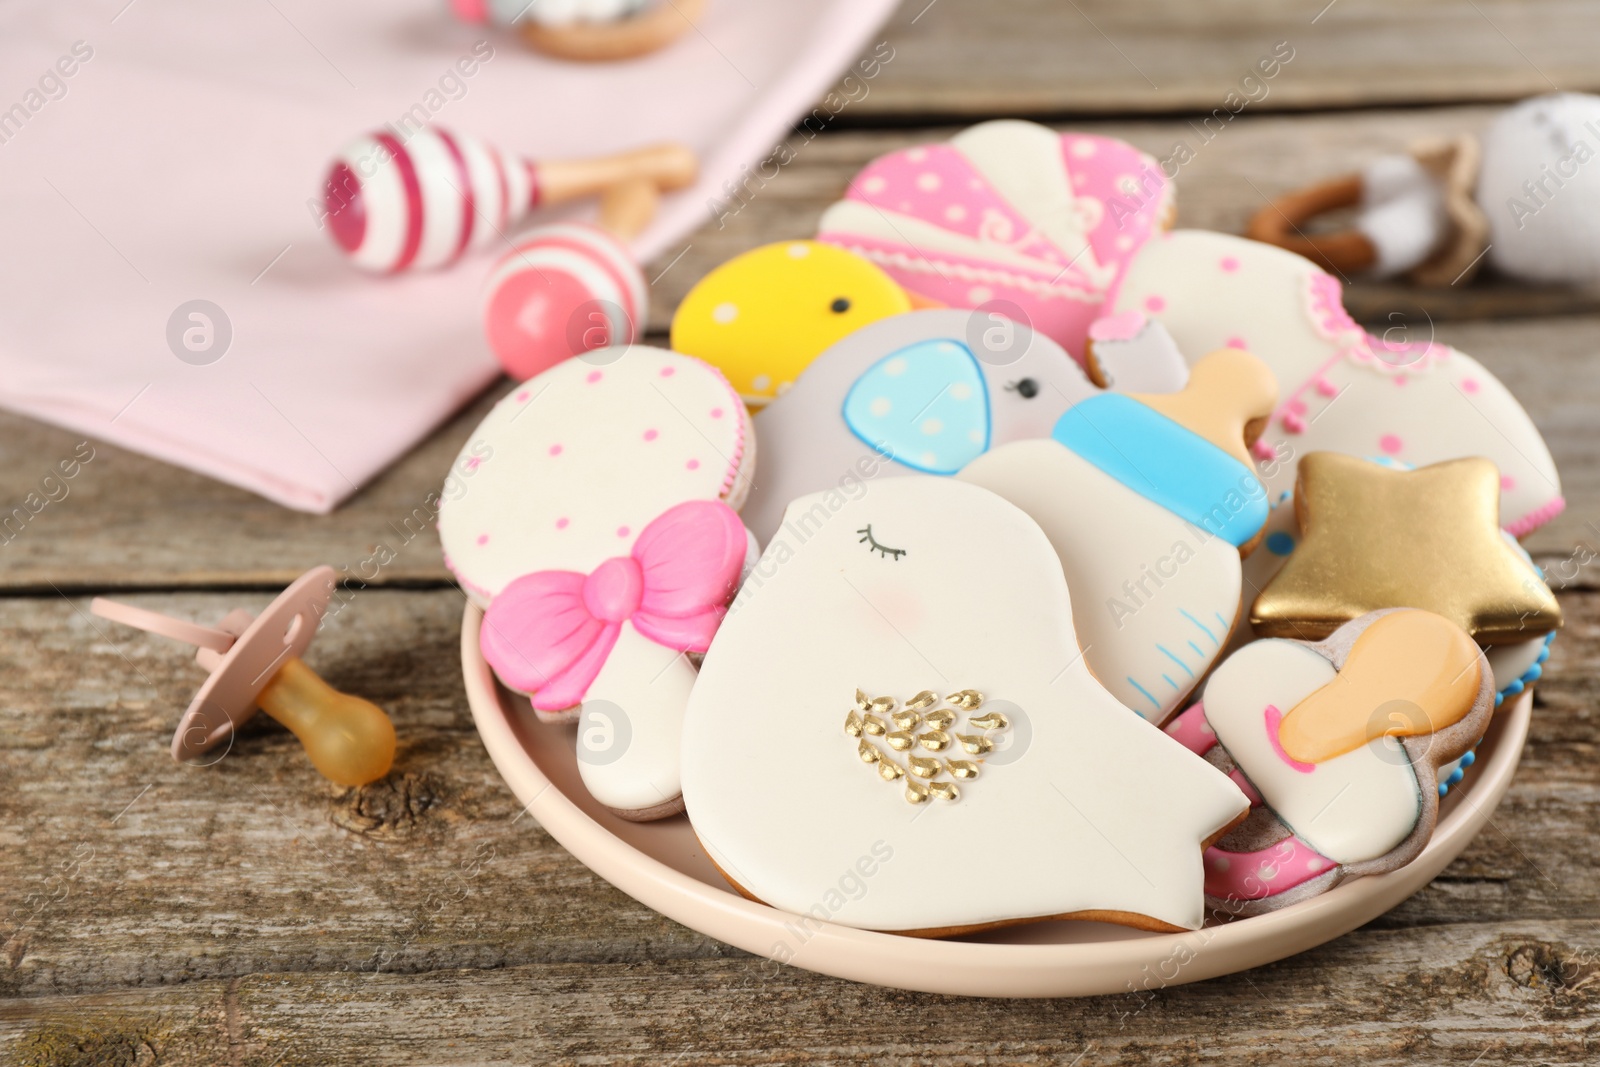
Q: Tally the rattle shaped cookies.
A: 1